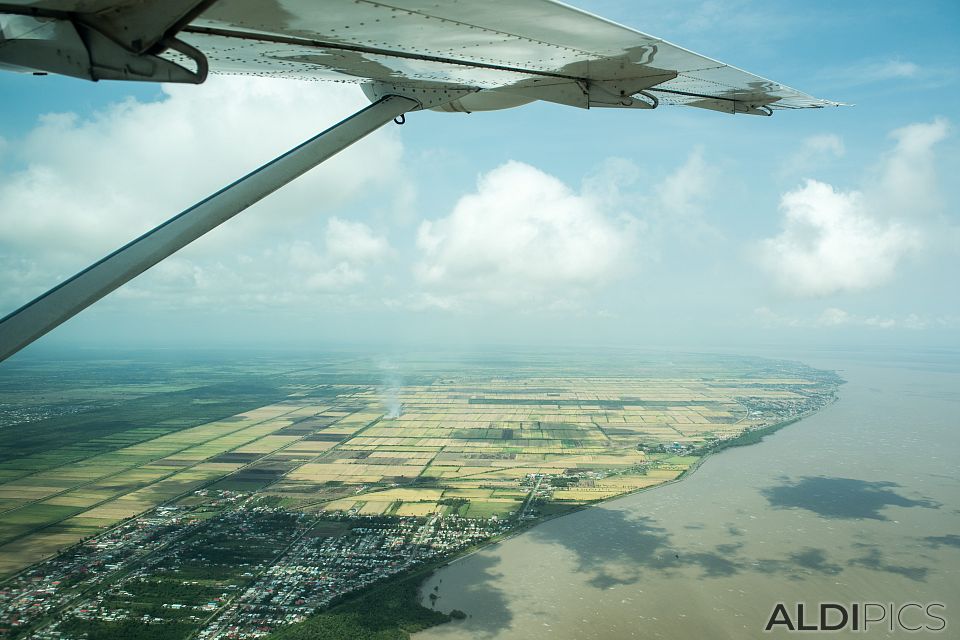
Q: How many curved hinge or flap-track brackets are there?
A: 3